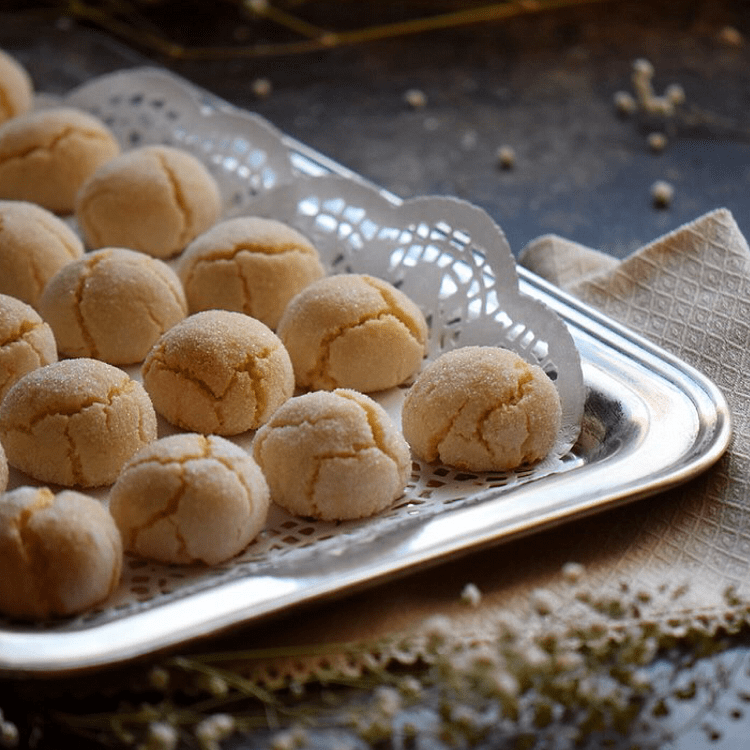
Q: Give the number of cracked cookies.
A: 14